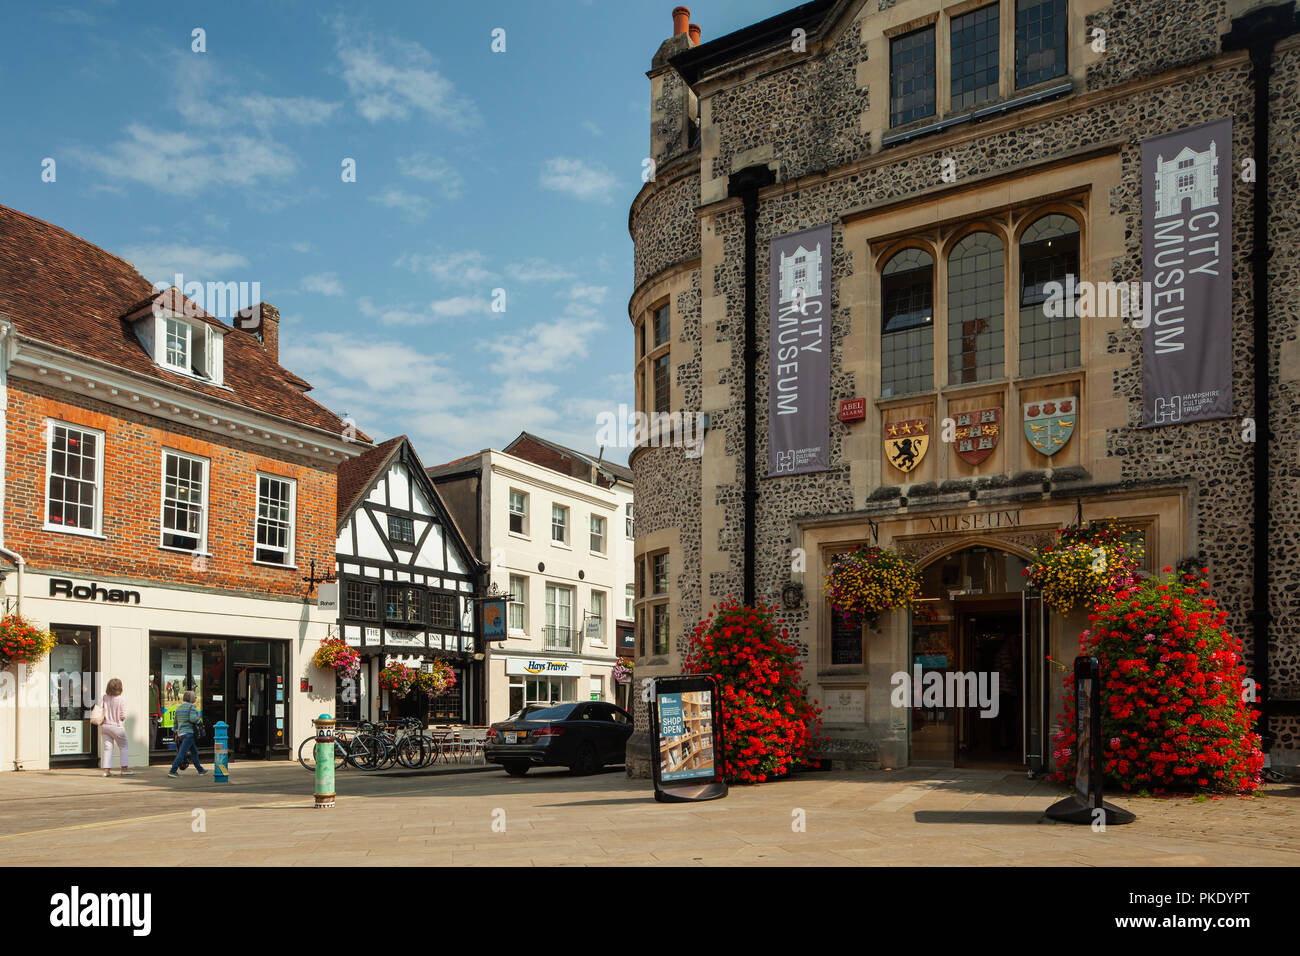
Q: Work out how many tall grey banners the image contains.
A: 2